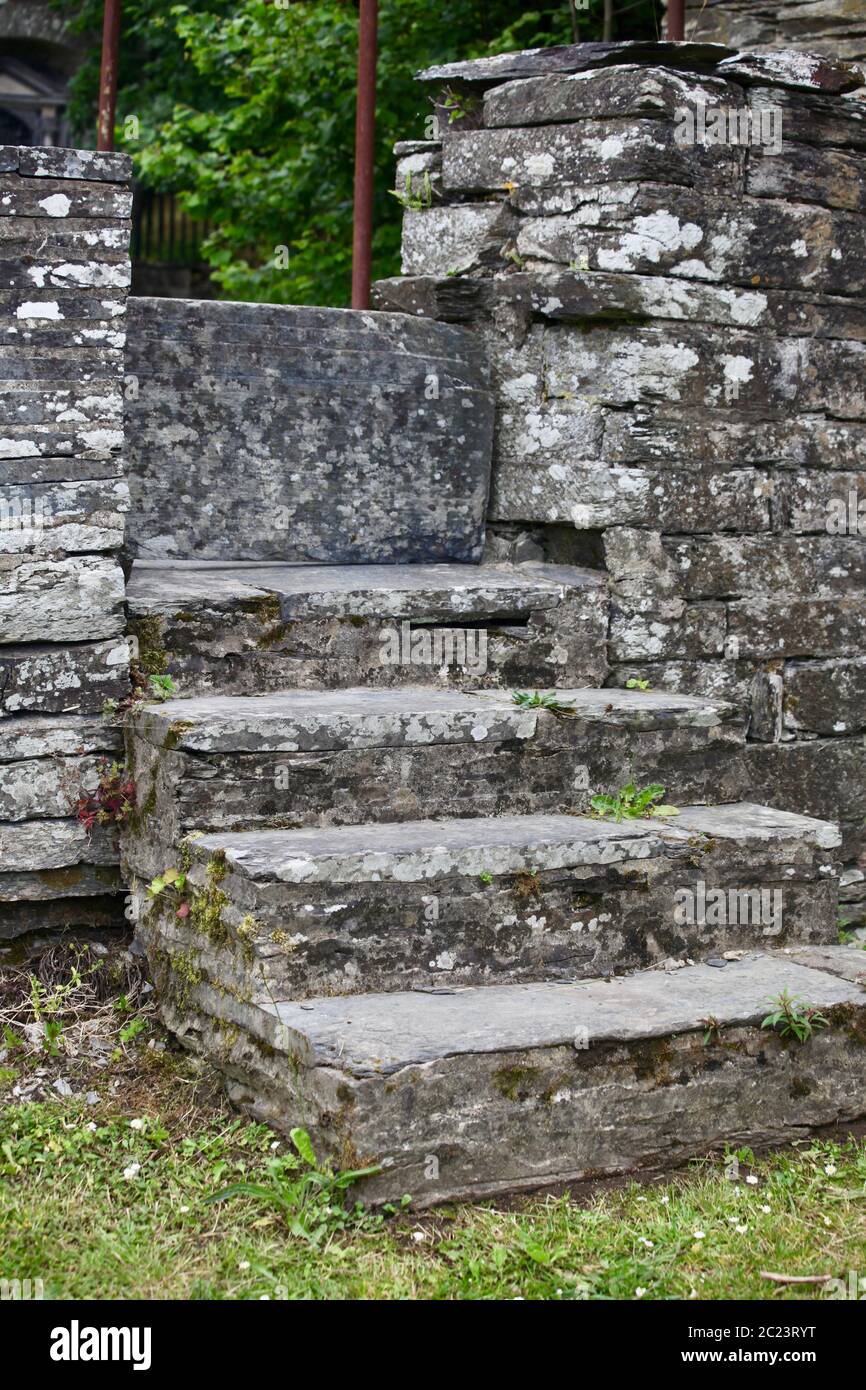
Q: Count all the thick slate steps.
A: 4